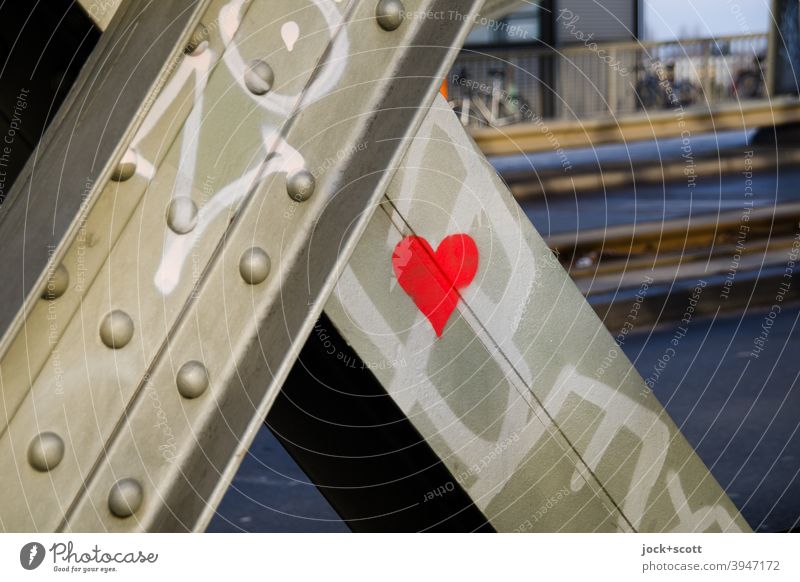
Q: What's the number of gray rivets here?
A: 12